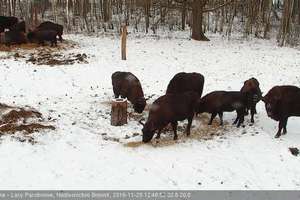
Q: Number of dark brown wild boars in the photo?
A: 0